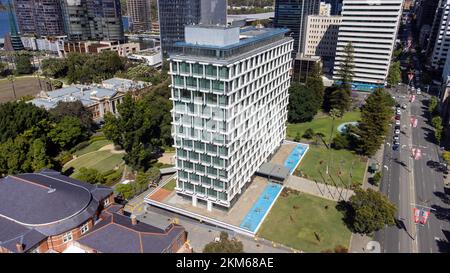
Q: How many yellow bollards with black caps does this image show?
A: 0